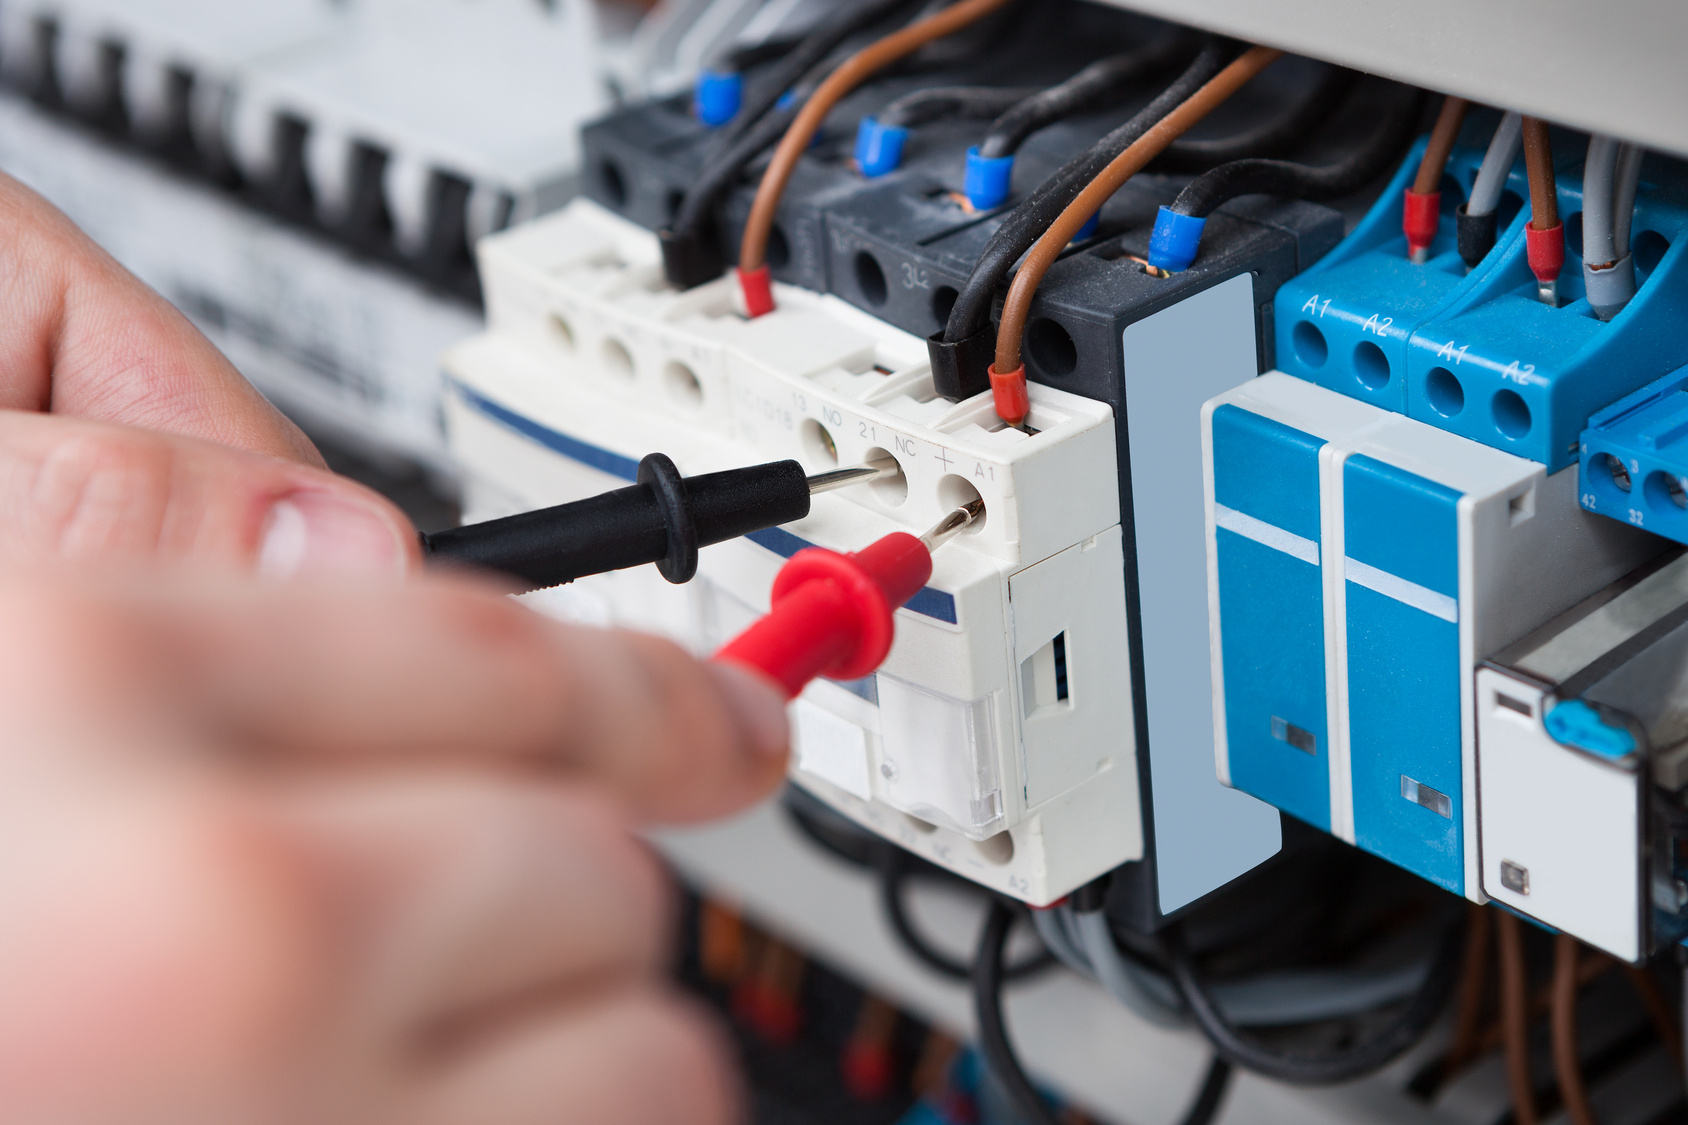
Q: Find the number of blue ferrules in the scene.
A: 6